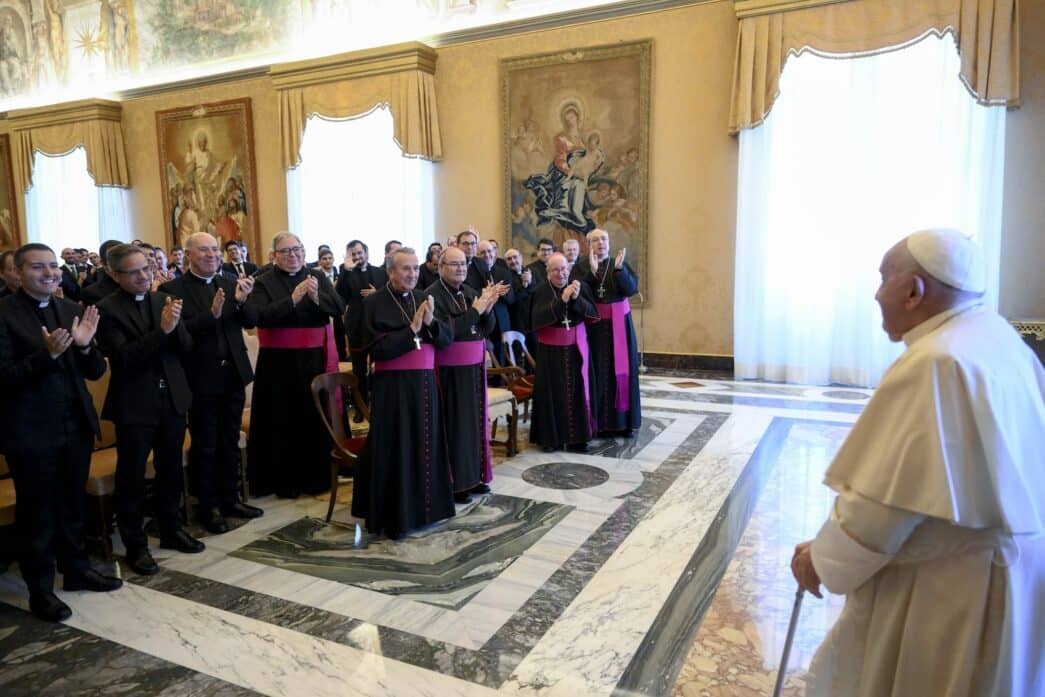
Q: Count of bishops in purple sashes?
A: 5